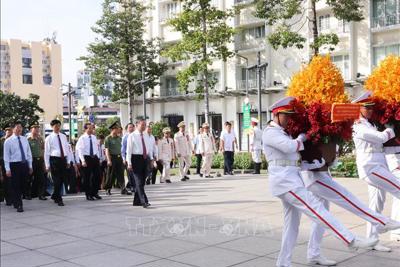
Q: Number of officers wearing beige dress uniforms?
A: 3